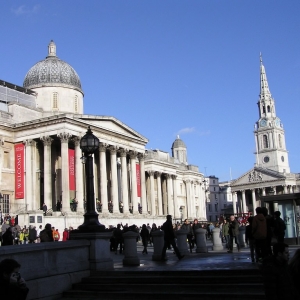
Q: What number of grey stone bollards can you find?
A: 6